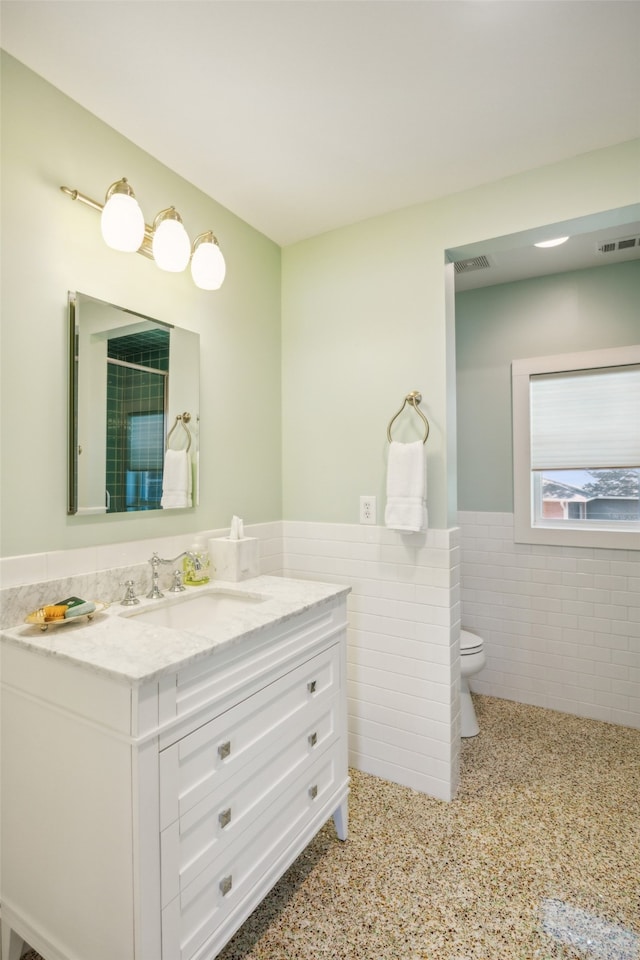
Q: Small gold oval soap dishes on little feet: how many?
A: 1